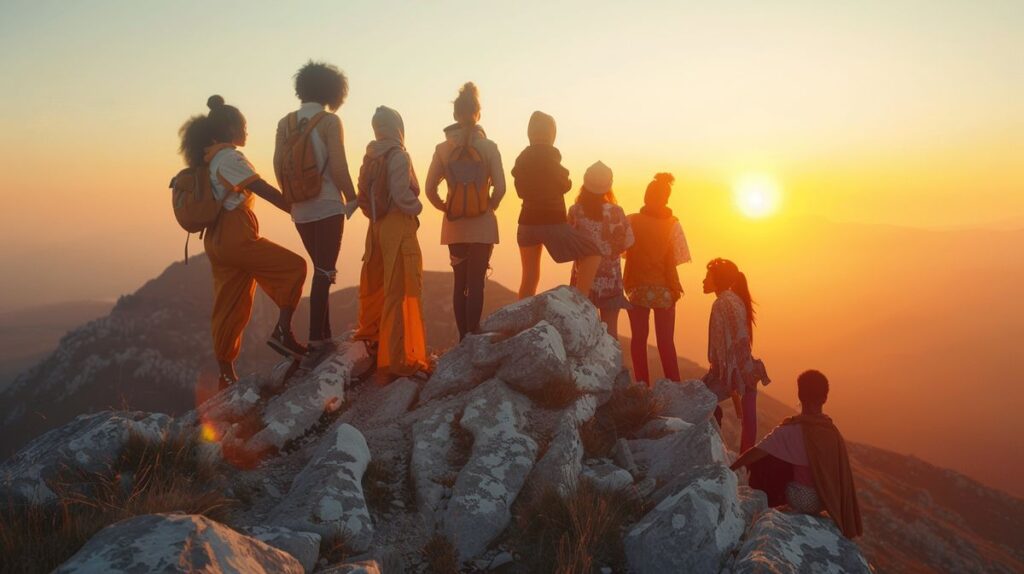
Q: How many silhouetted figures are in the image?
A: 9